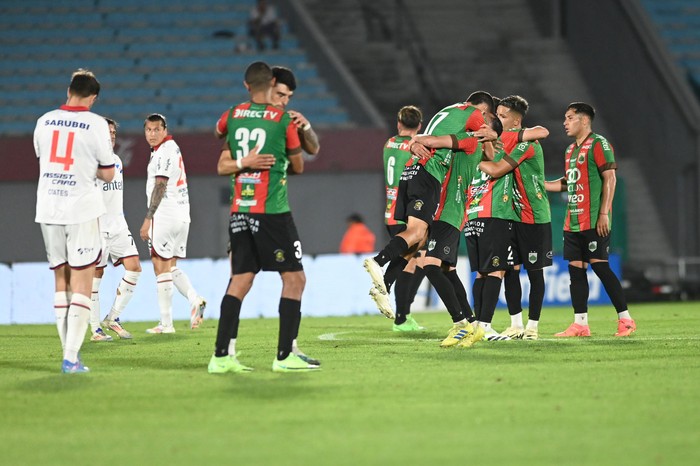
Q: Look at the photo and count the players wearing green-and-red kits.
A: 8